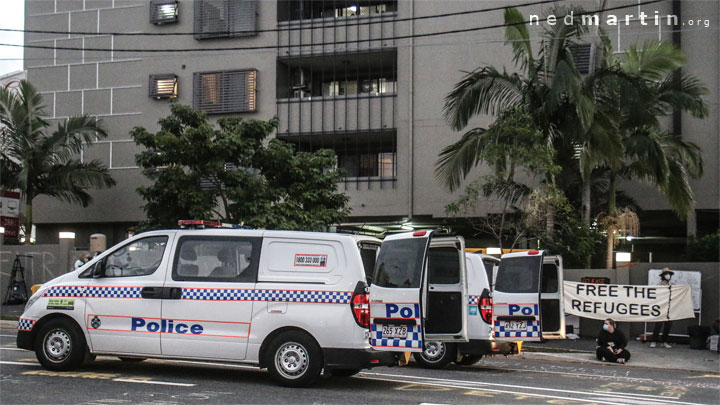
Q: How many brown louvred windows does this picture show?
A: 4